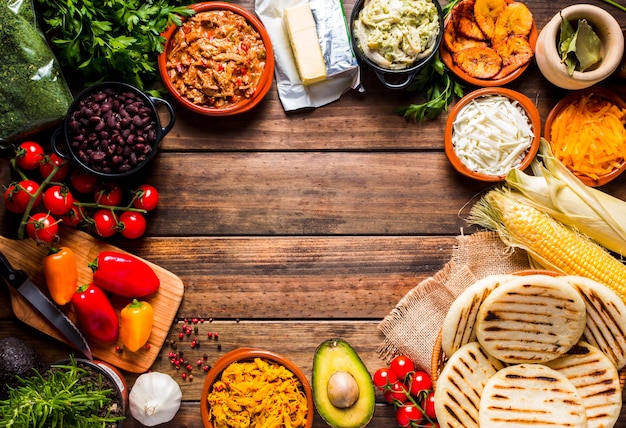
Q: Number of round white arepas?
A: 6